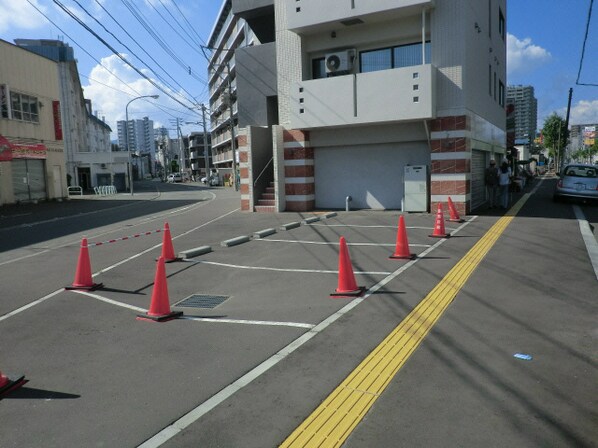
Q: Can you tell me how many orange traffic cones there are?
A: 8